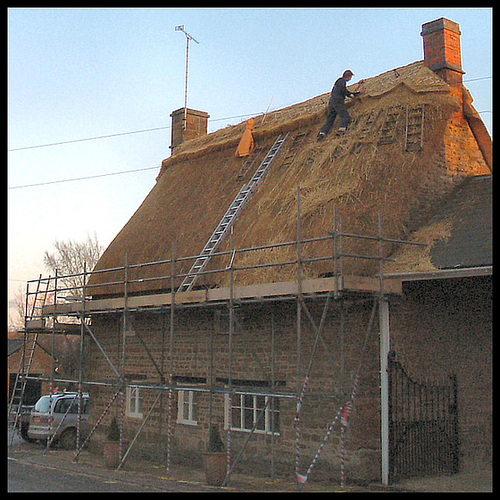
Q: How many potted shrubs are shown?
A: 2